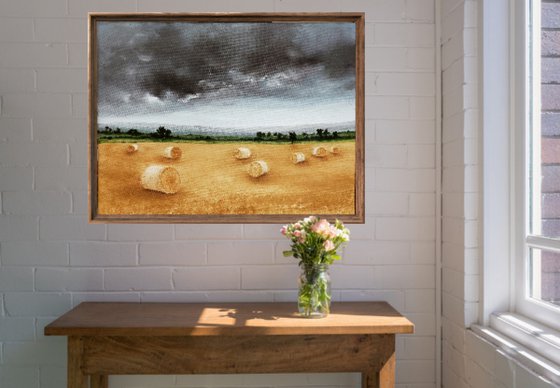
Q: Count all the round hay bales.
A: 8